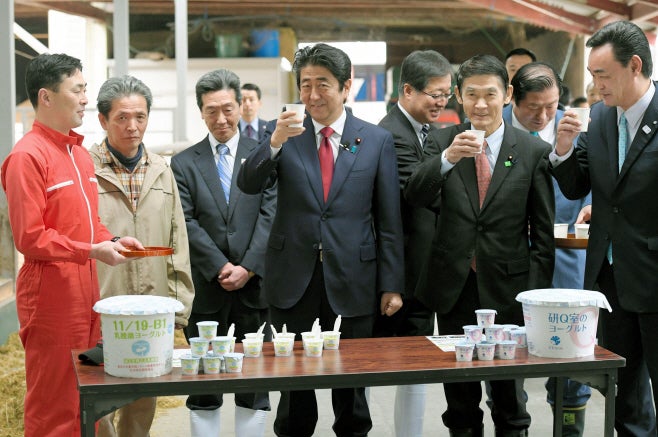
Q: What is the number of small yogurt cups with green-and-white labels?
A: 14